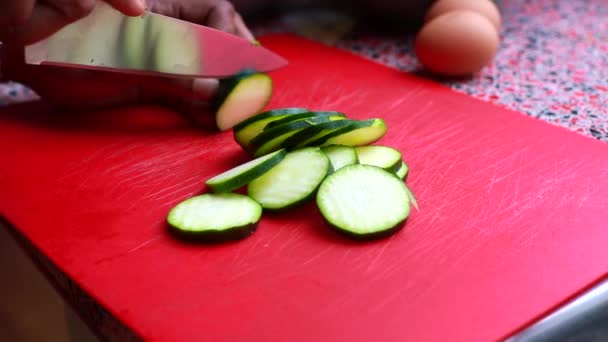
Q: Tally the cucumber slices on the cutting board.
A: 12